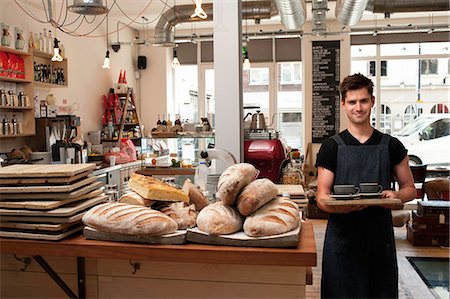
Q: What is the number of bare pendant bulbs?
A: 5